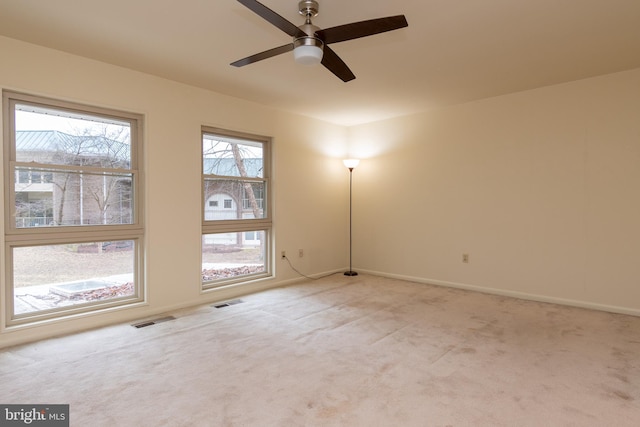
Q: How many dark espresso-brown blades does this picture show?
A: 4